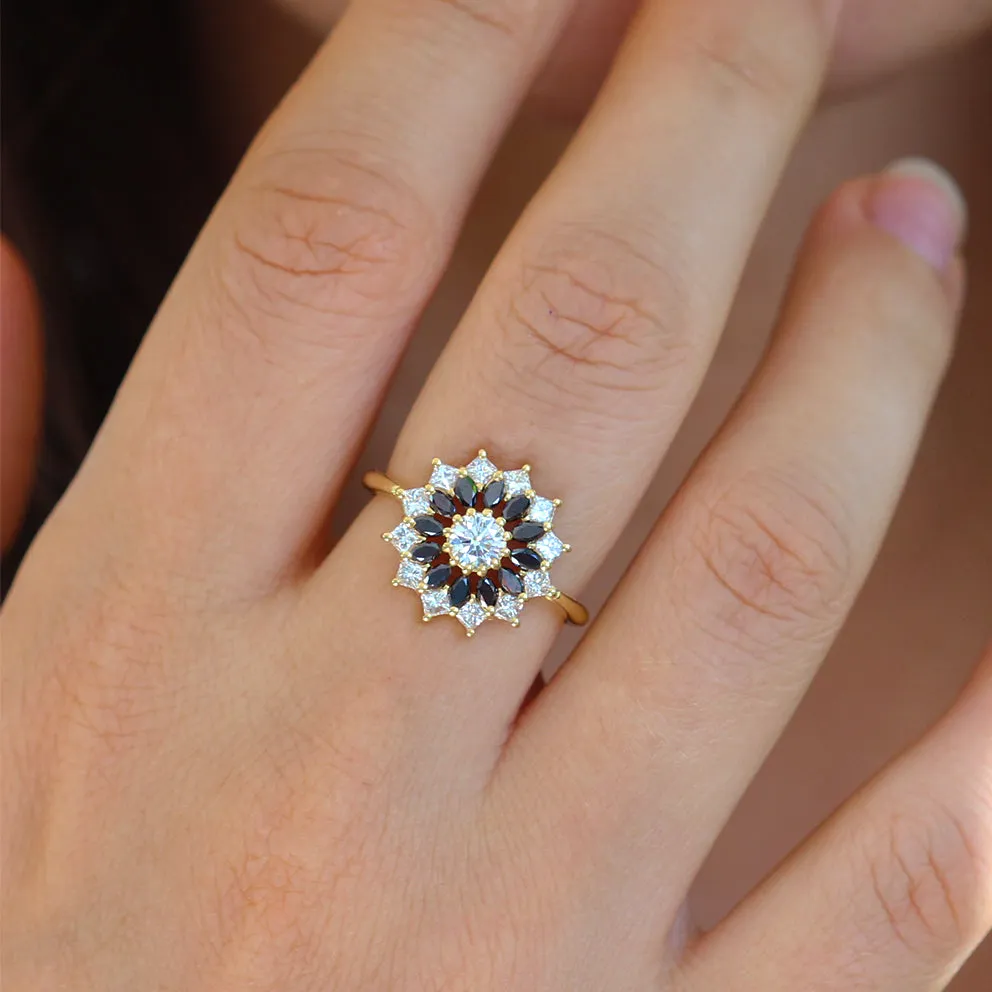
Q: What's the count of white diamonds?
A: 13